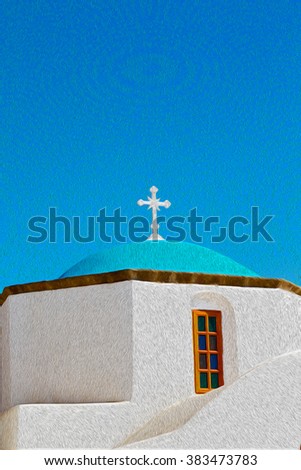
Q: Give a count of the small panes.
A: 8